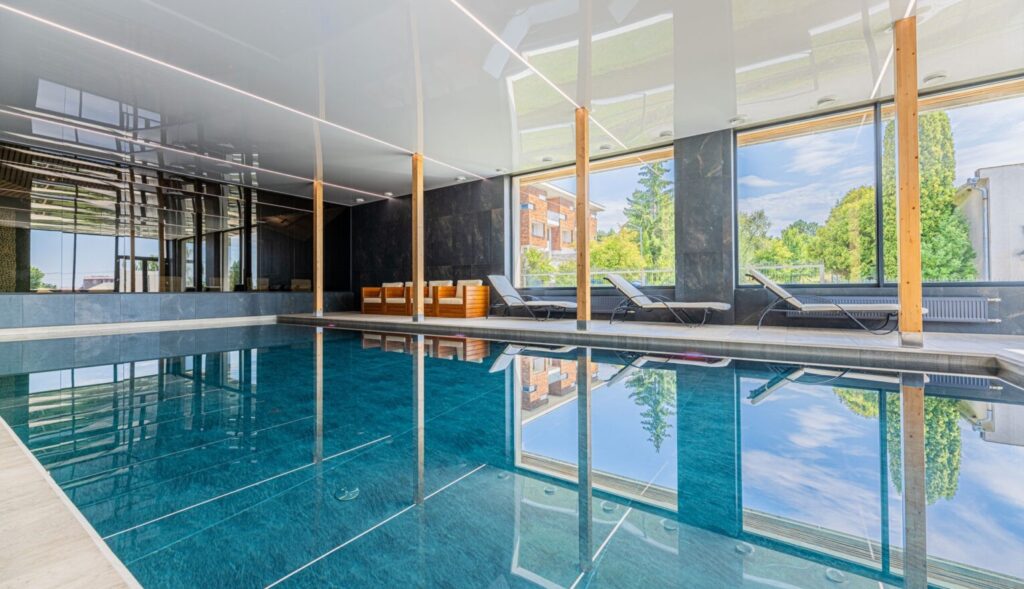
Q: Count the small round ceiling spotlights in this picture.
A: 10